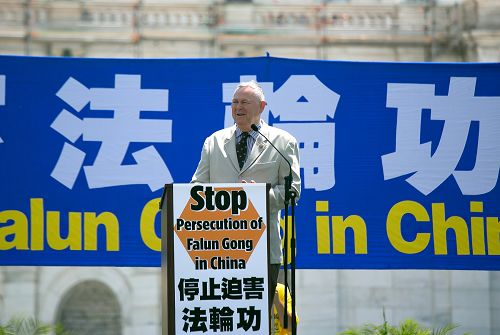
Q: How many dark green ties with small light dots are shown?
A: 1